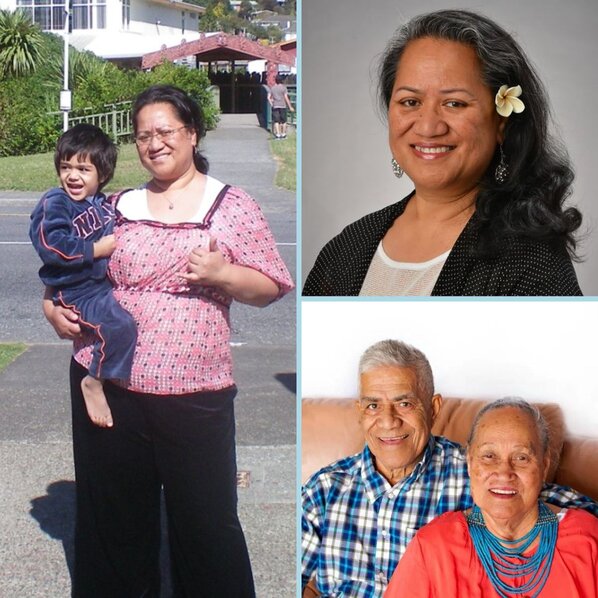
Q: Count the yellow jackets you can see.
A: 0